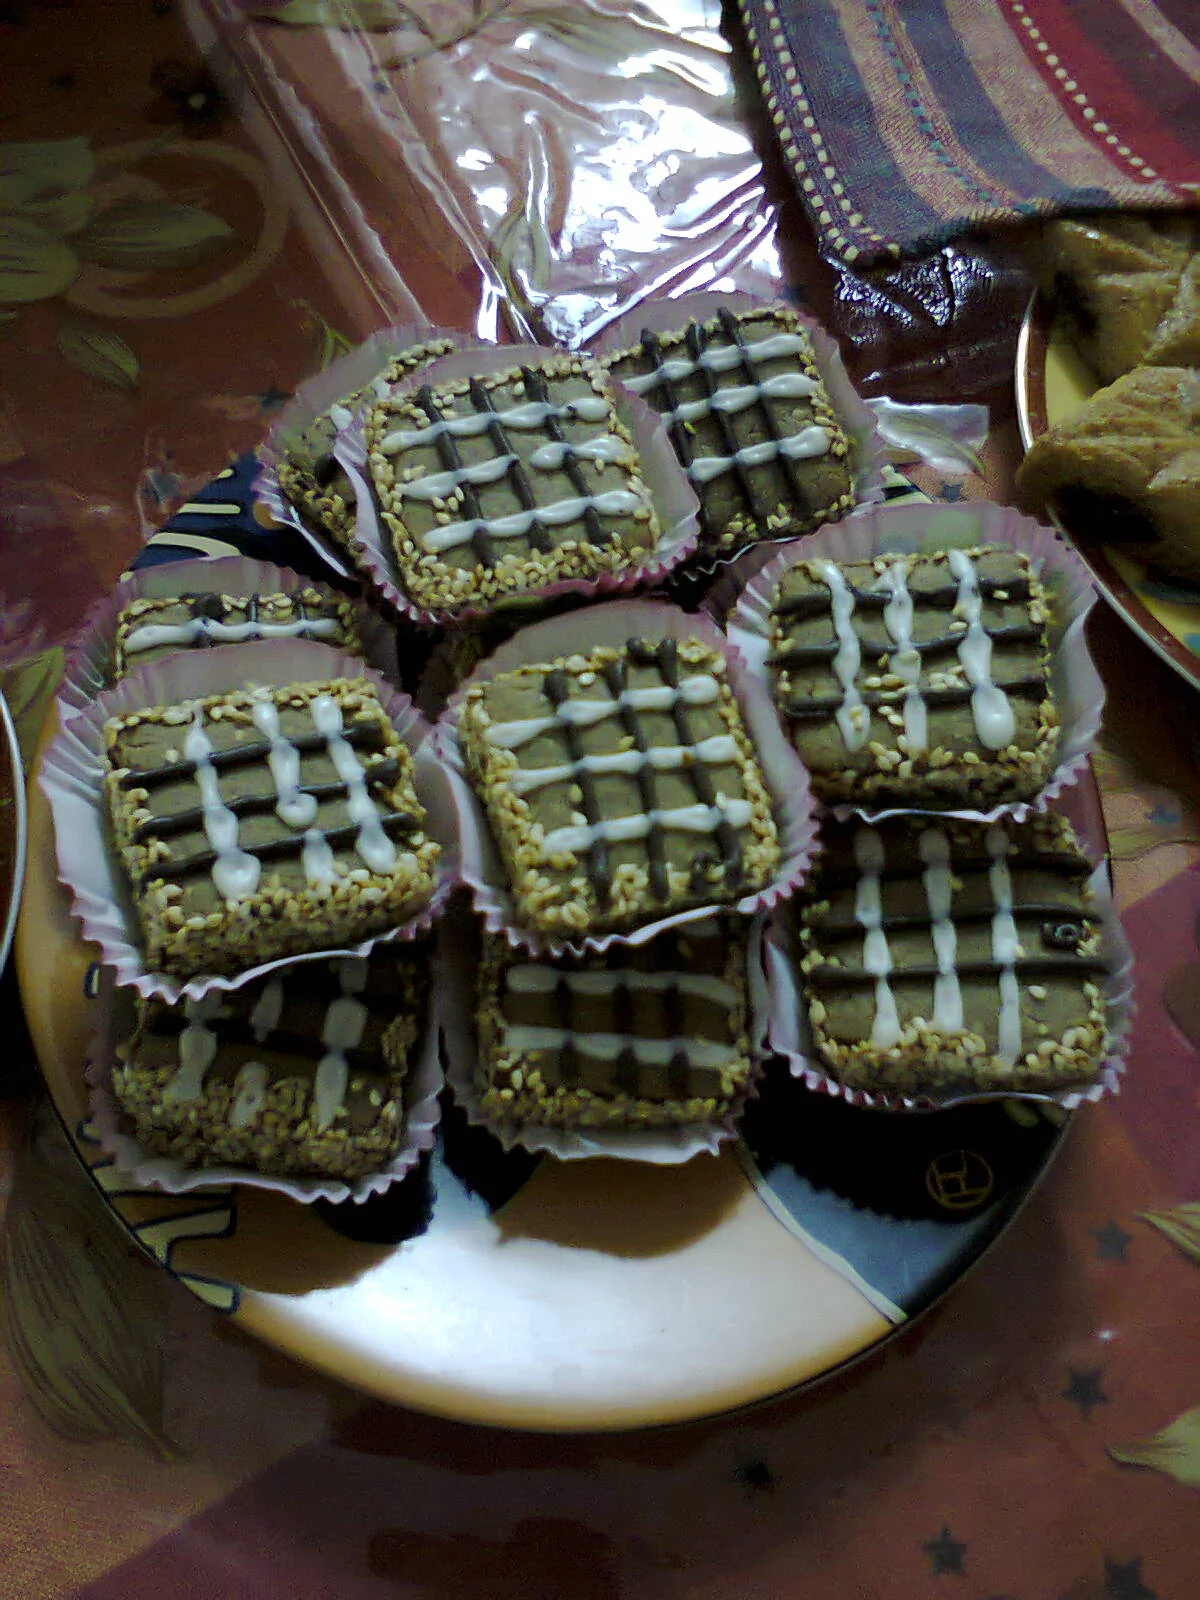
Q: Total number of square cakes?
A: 10